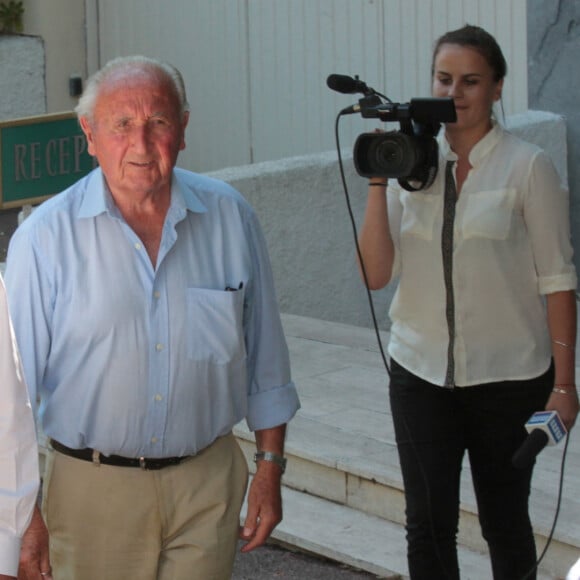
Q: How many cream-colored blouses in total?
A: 1